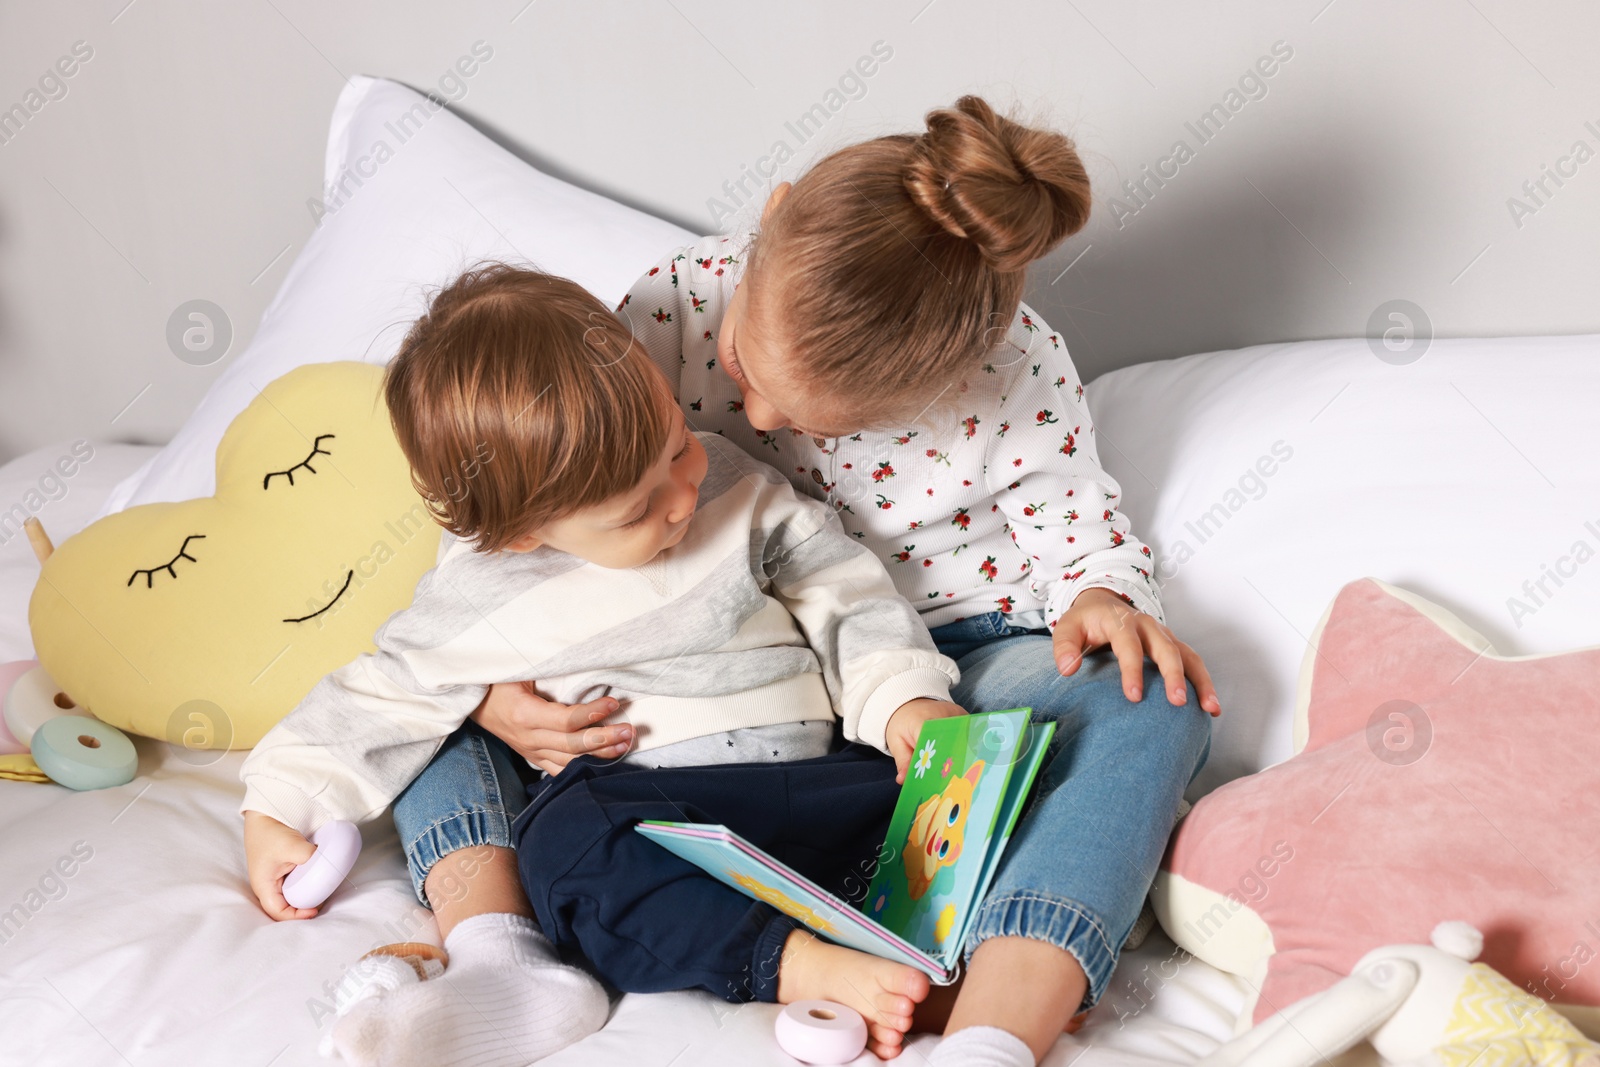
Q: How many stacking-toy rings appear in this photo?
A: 5